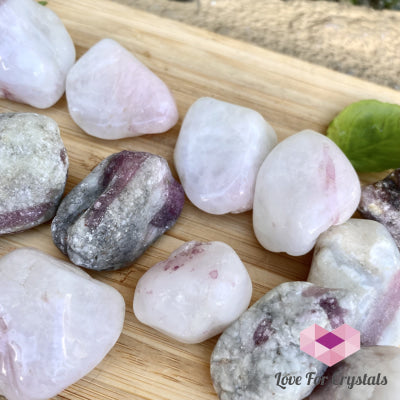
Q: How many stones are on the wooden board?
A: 12